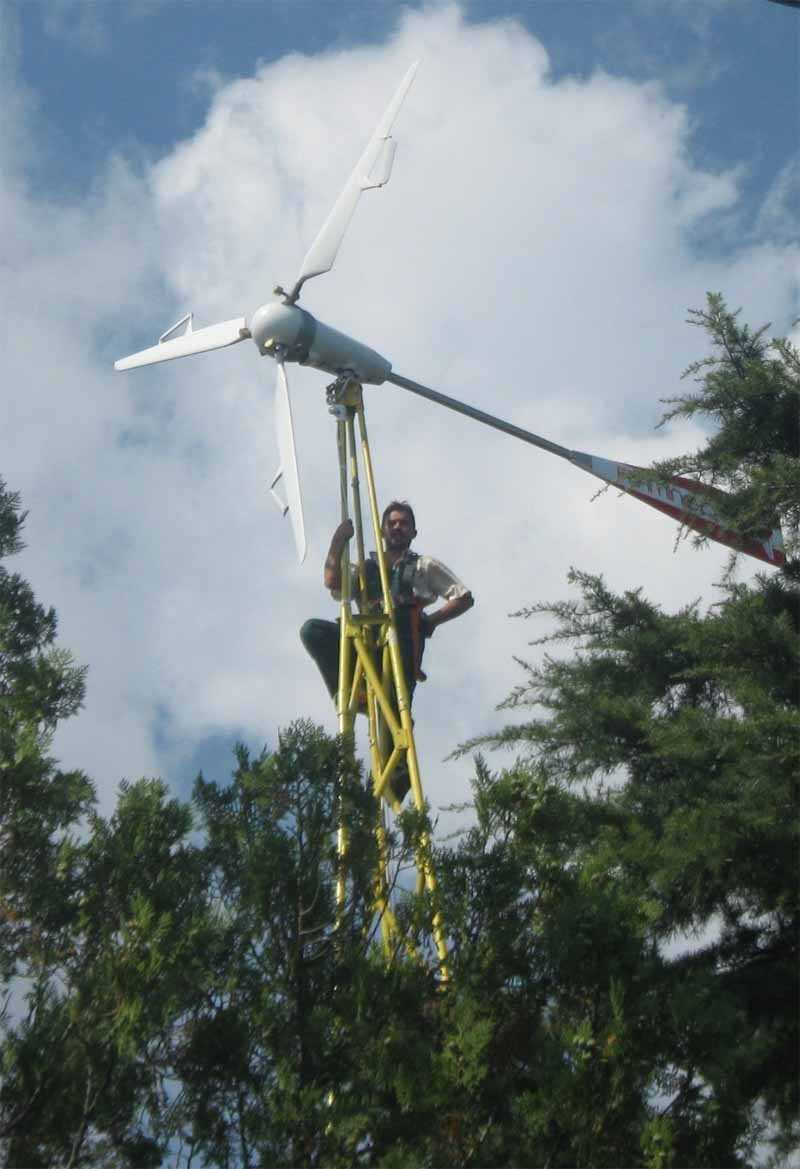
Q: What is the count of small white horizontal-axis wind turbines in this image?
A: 1